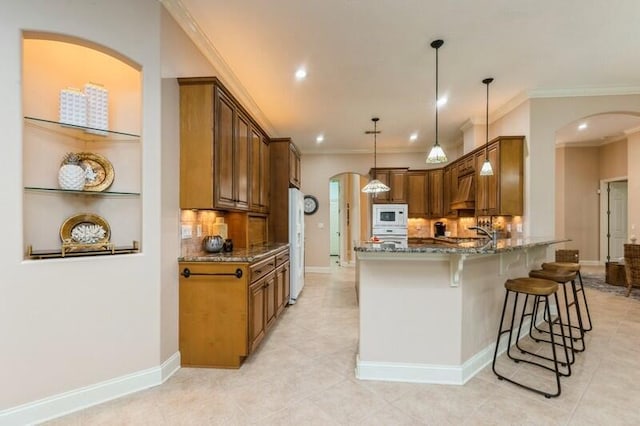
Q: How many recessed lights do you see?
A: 5